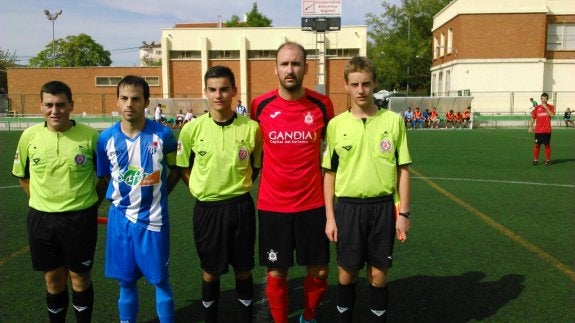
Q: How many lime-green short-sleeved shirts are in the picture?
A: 3